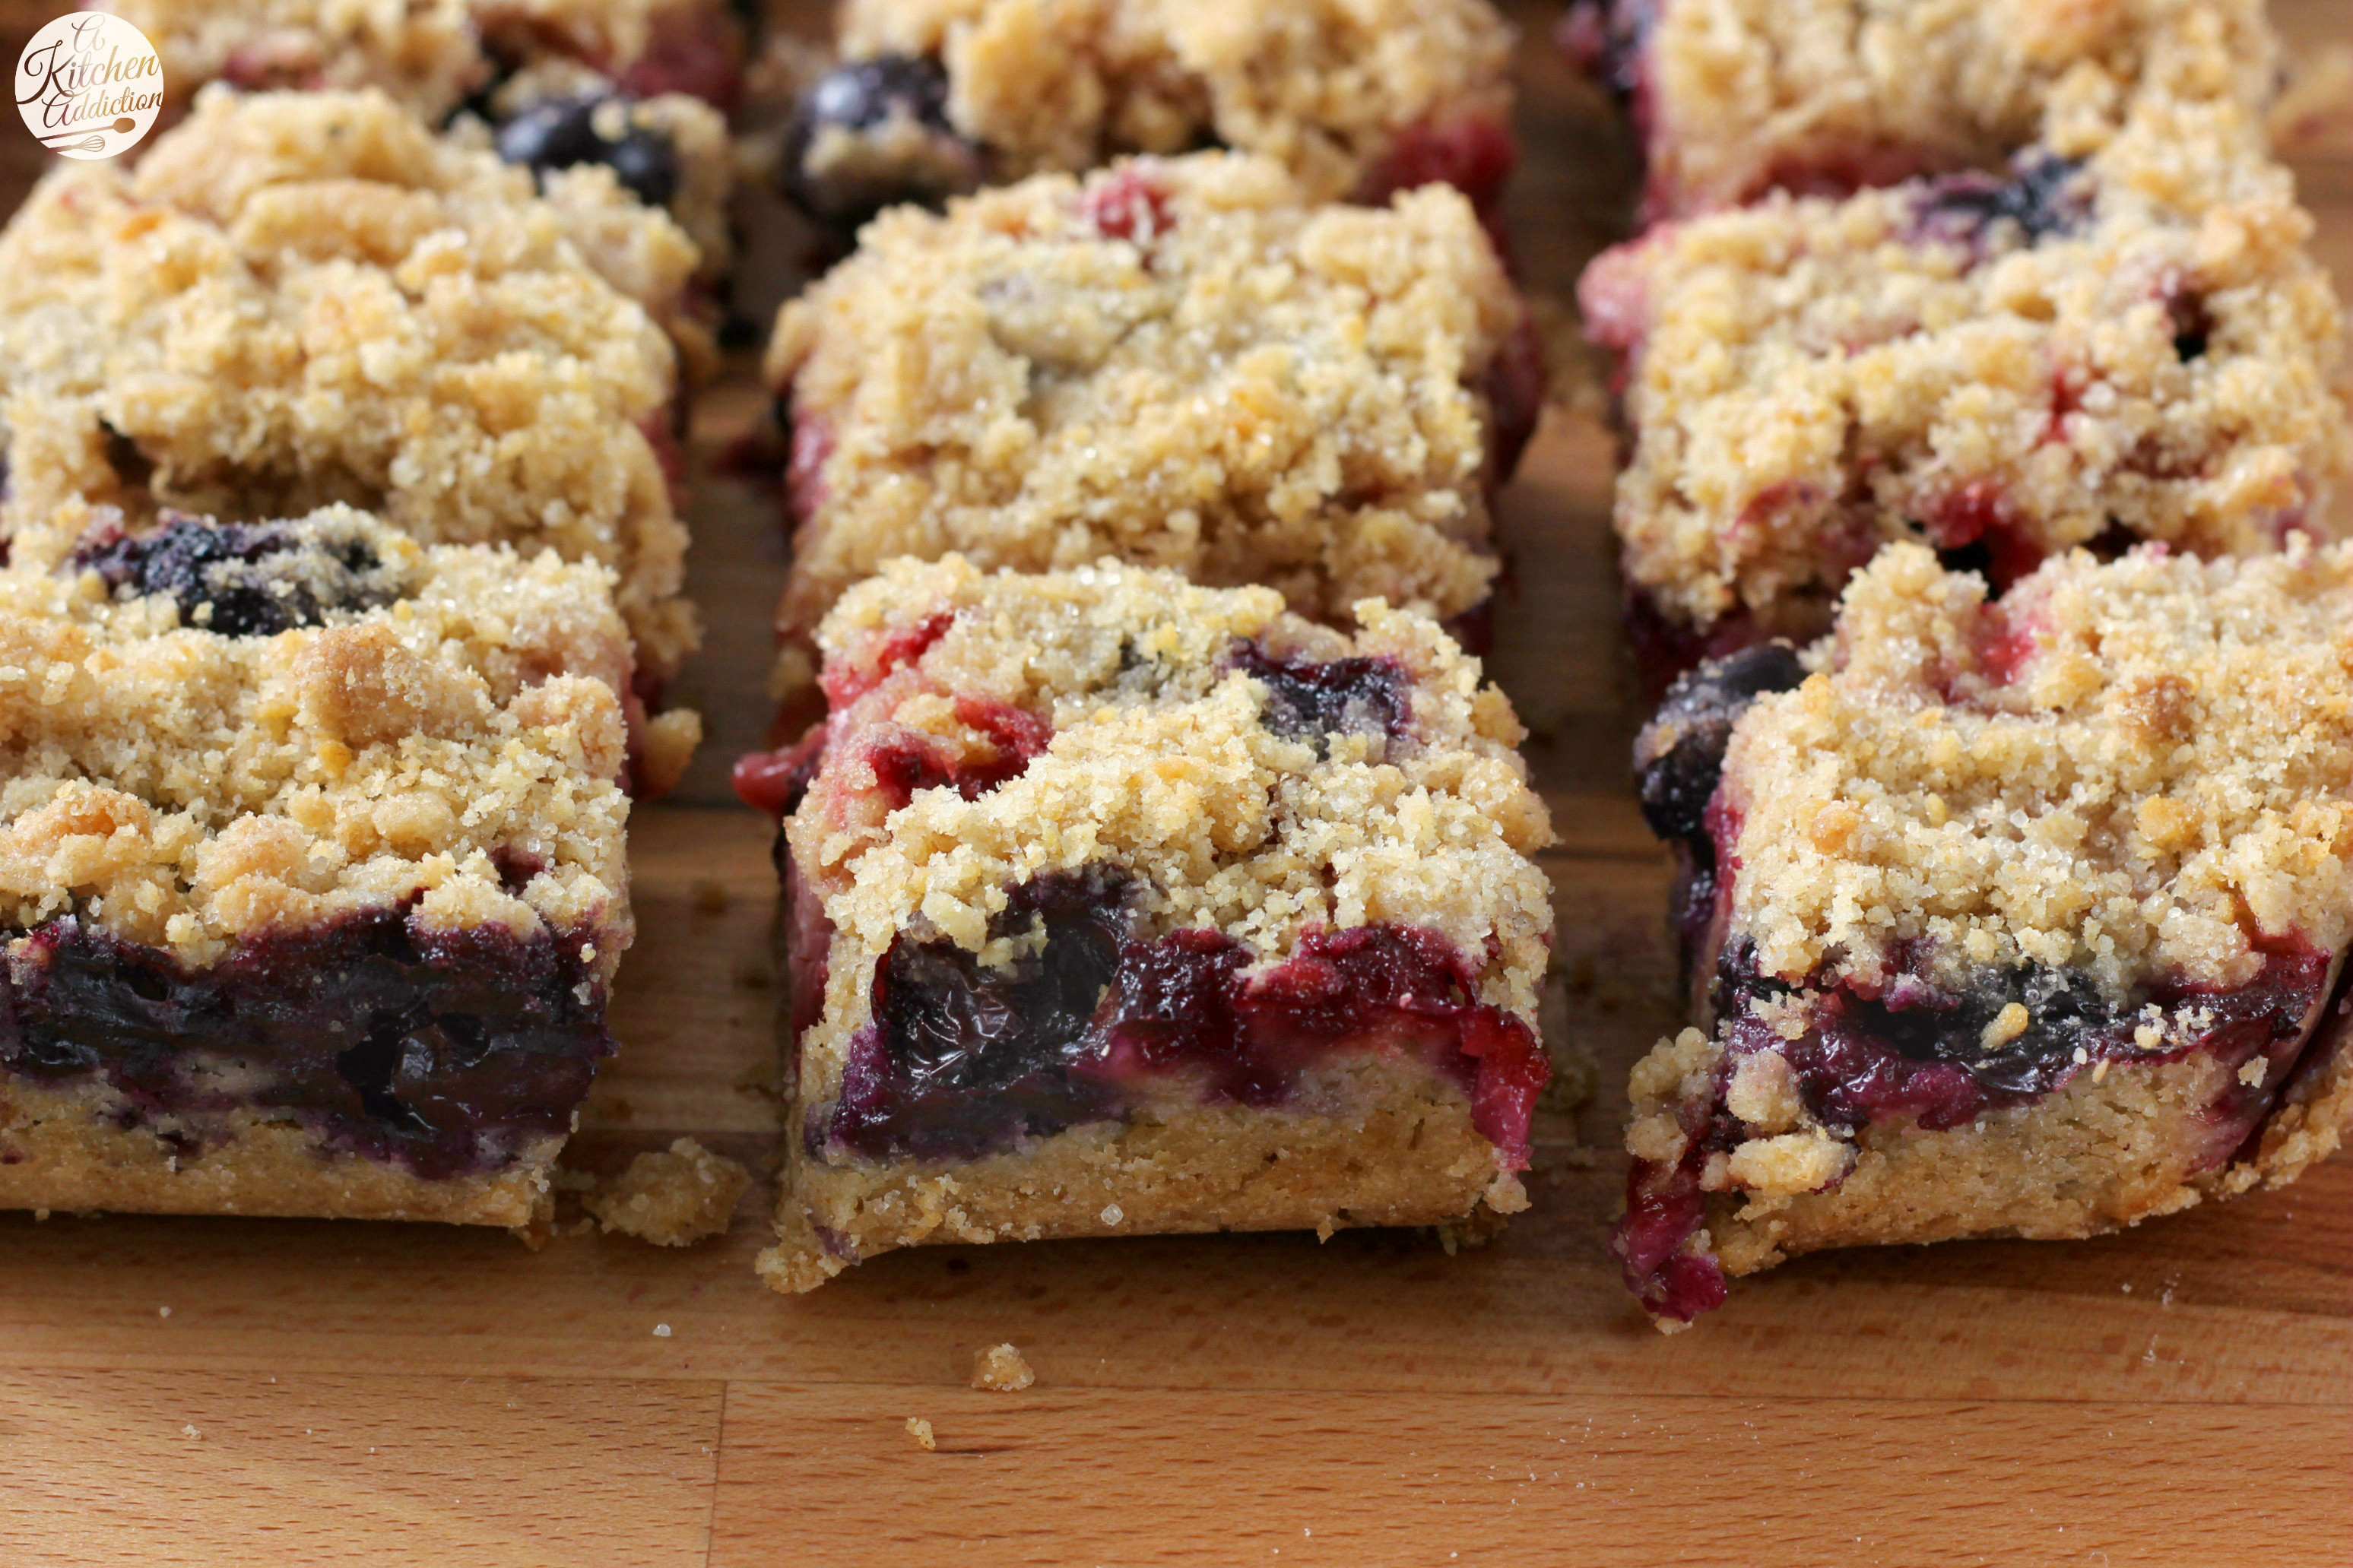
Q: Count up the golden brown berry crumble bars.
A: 9